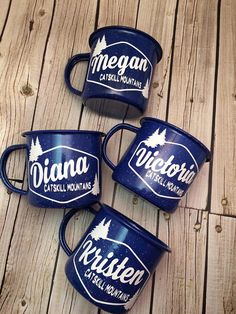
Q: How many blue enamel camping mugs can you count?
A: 4